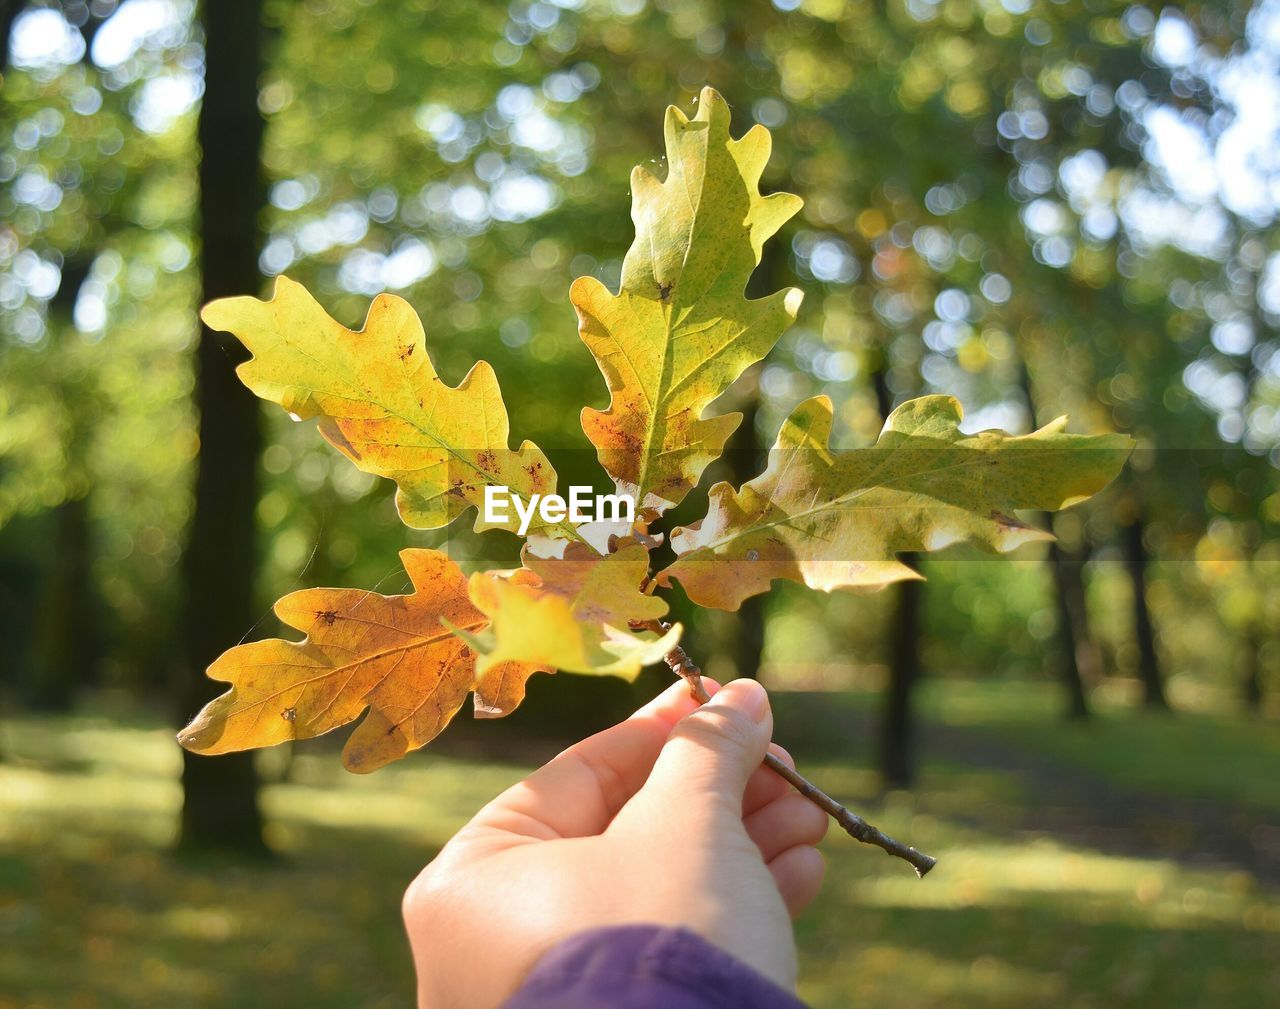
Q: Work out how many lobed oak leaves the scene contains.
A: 5